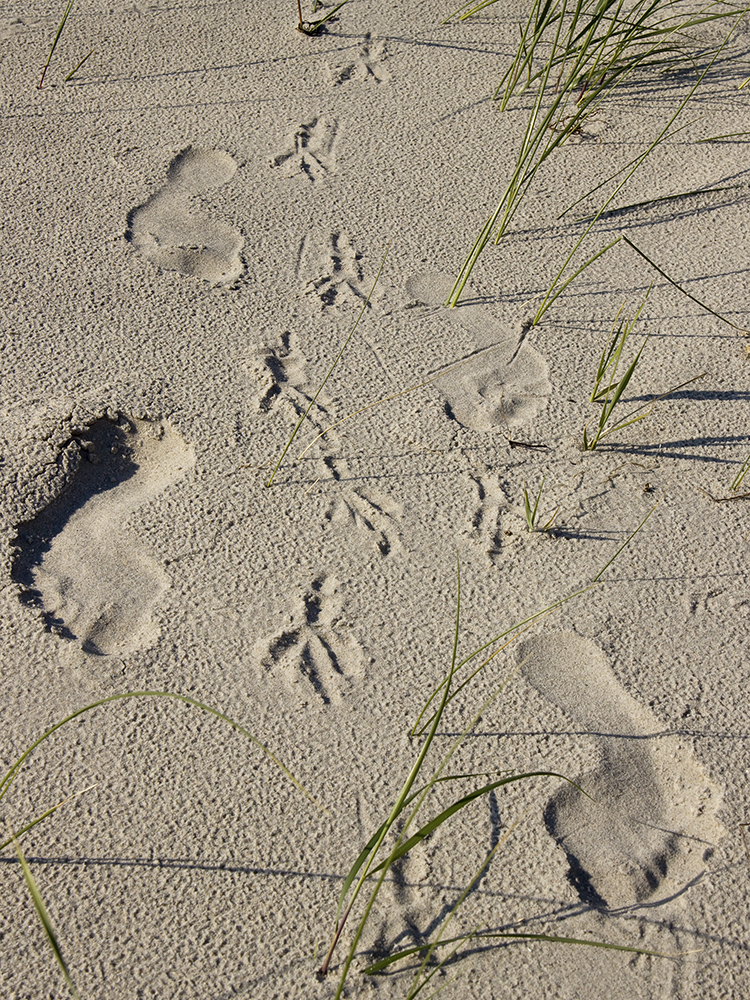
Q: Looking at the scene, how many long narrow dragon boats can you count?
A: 0